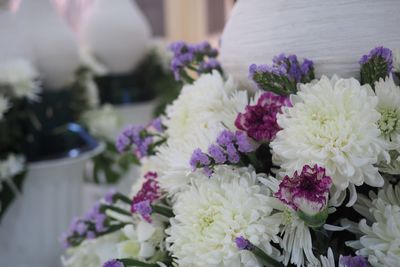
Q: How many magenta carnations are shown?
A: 3